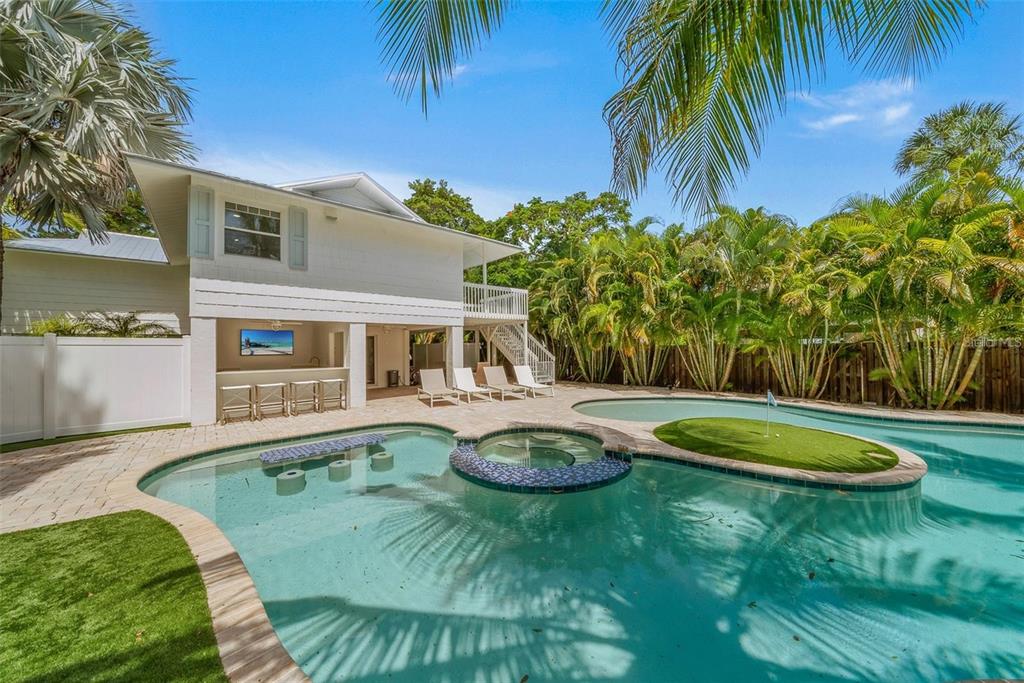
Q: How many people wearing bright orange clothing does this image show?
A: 0